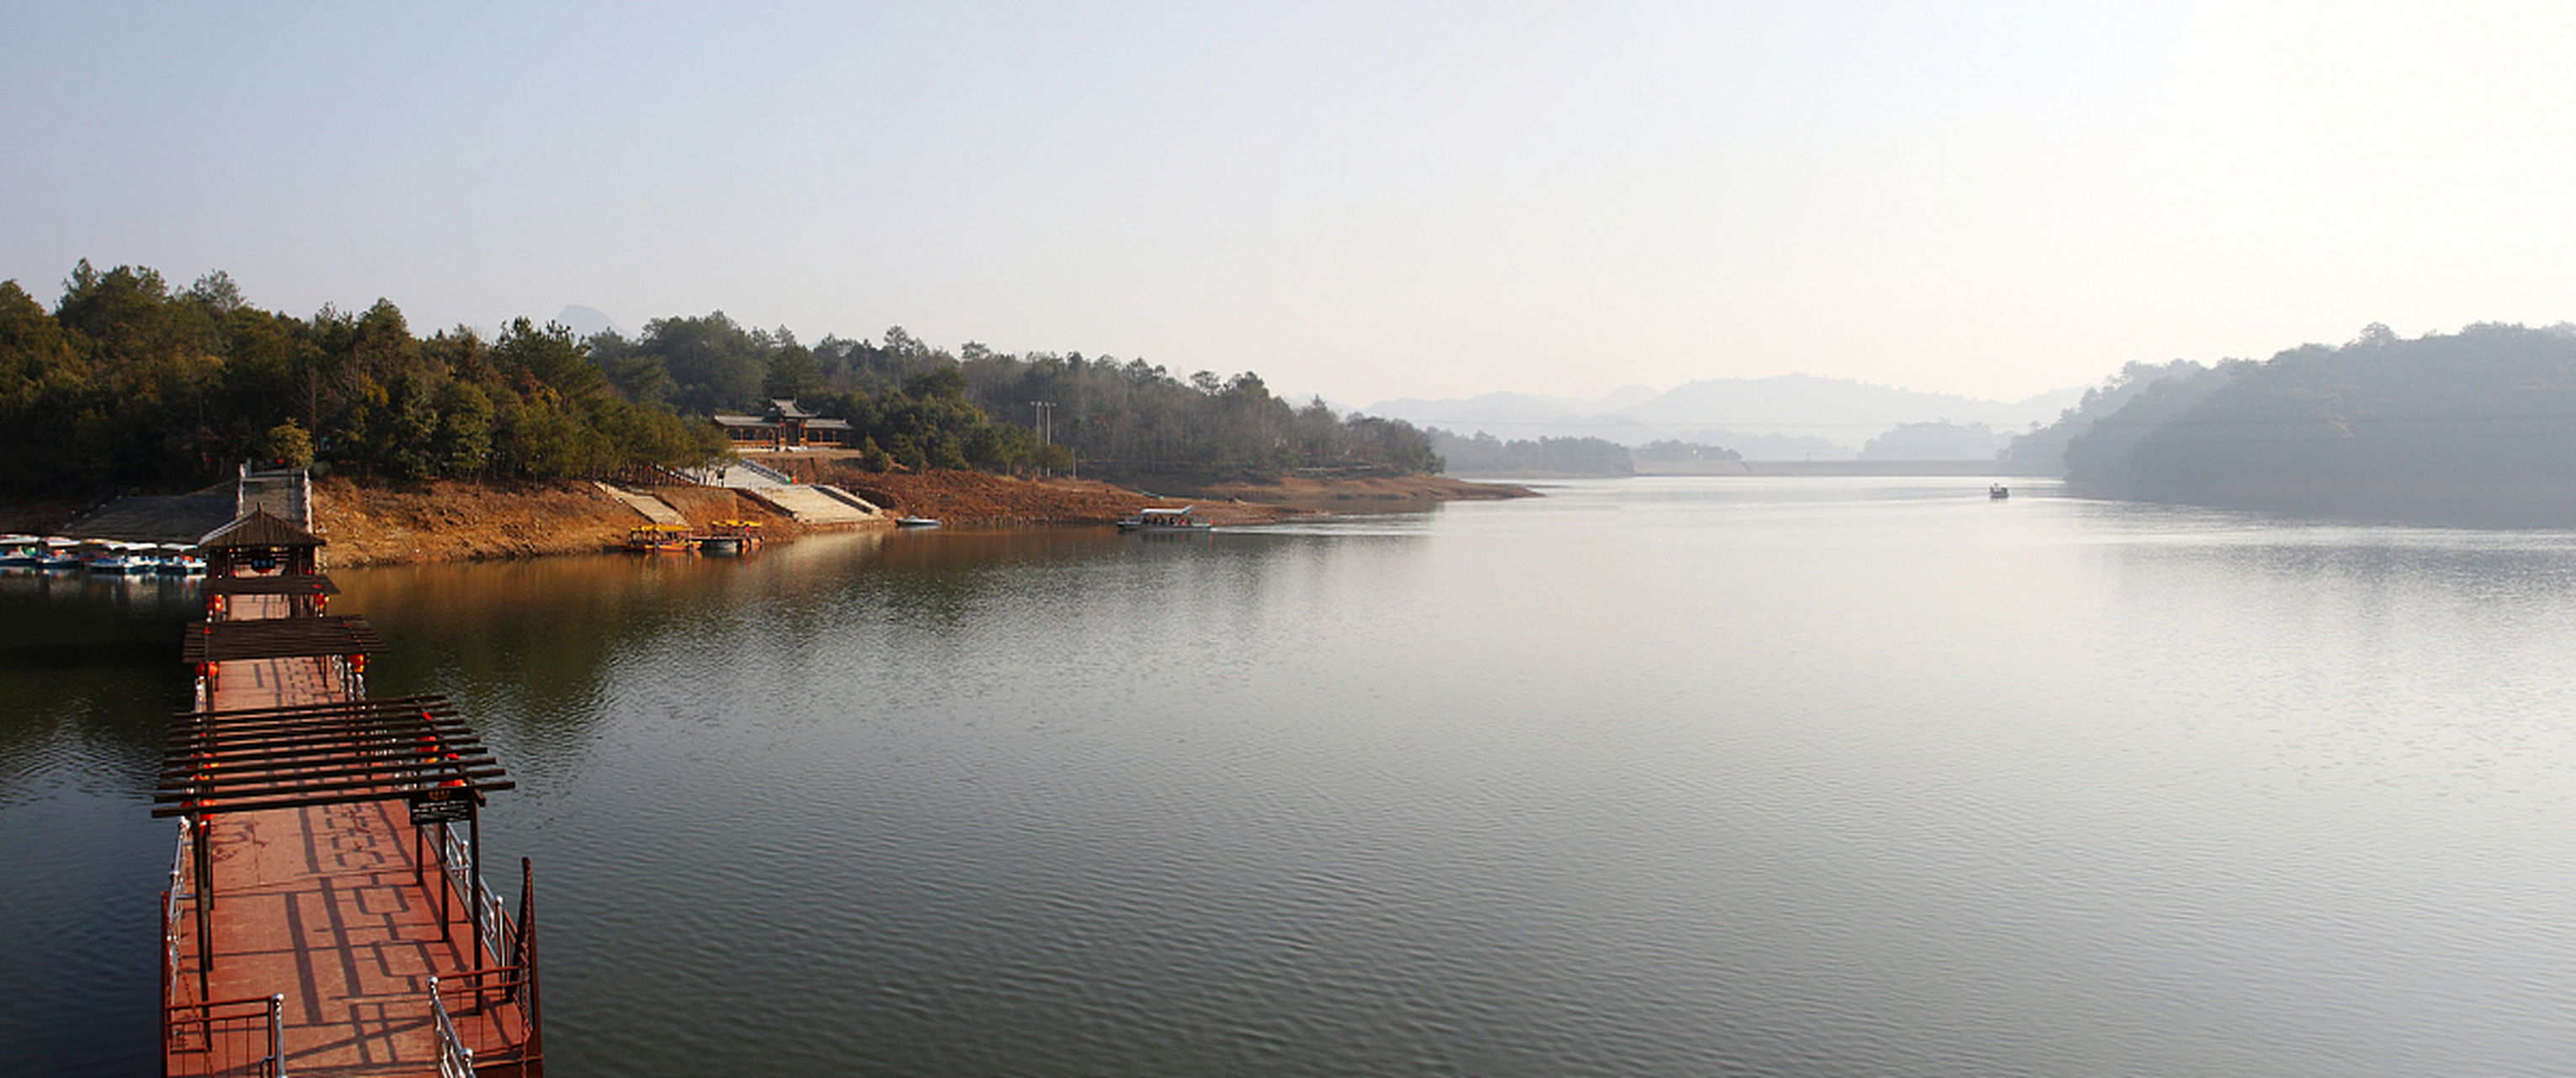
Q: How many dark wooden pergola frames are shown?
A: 3